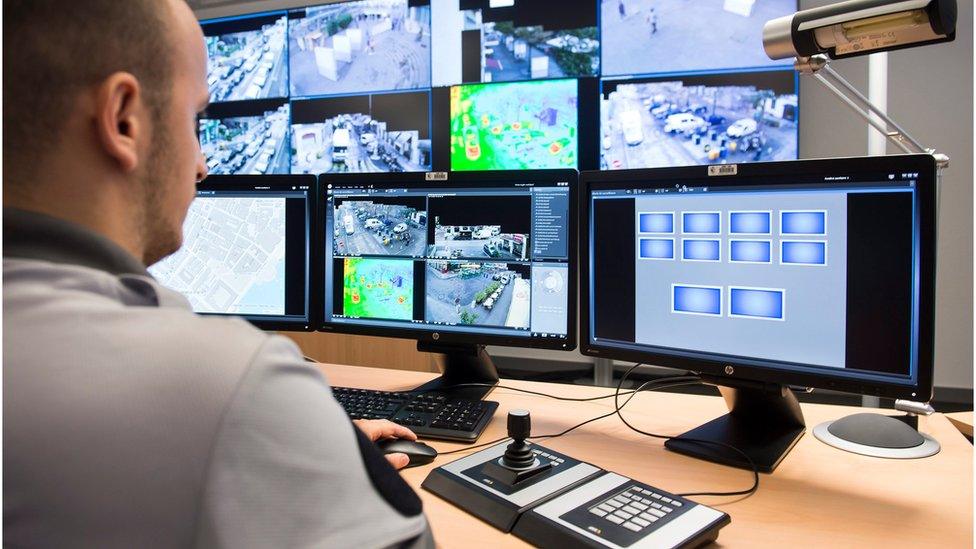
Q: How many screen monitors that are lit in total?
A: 11